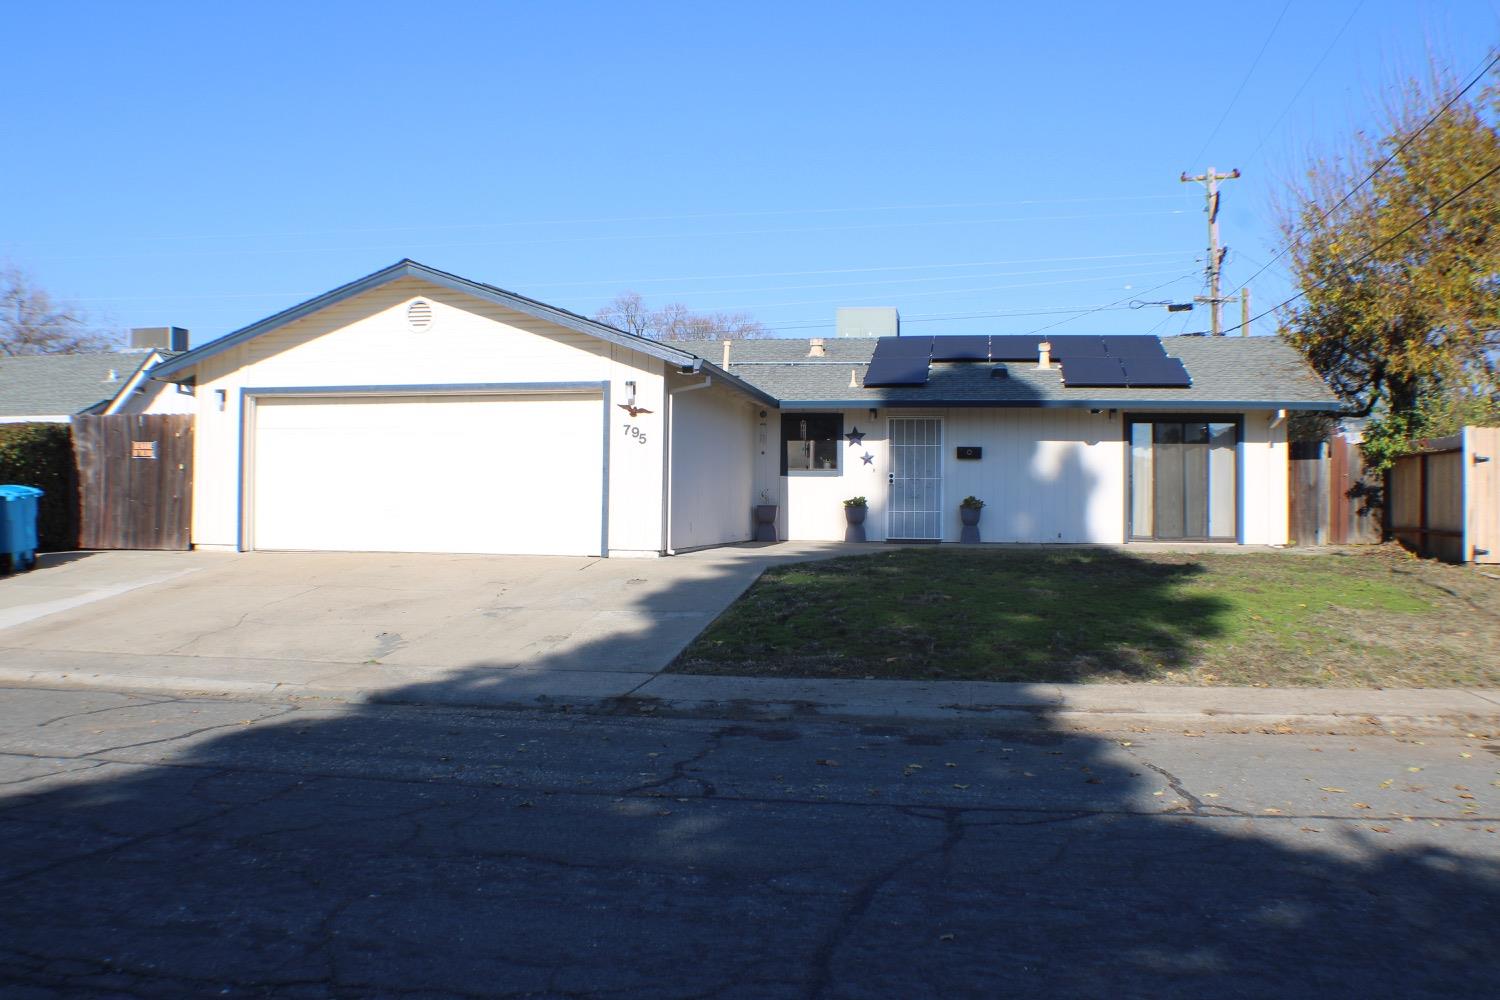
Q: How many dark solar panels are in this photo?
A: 8